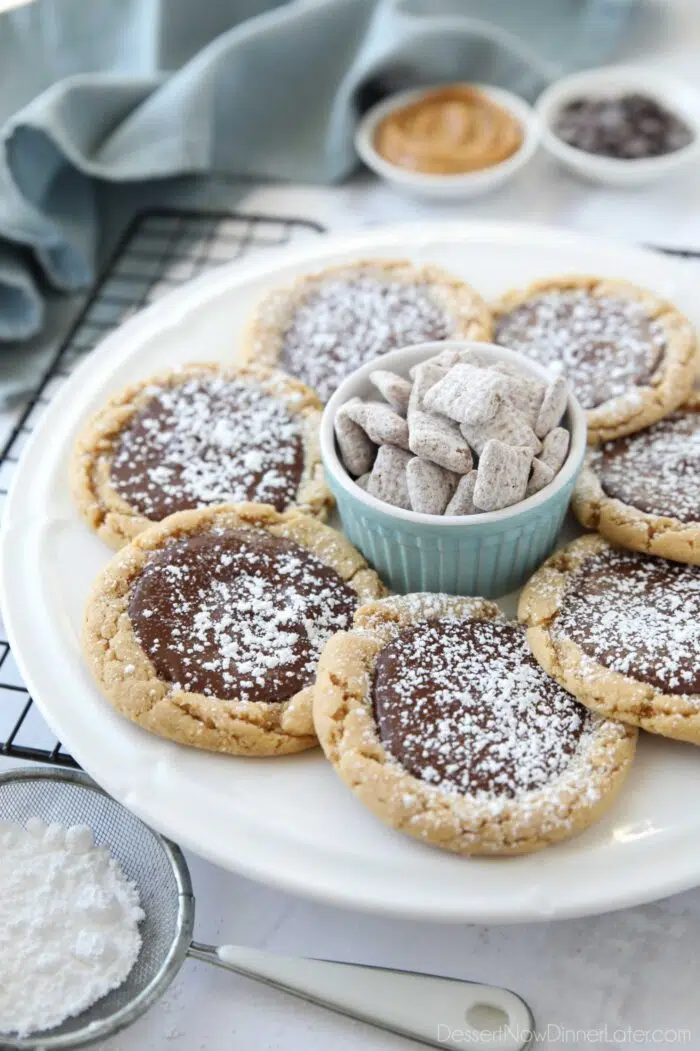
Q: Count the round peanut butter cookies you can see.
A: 7